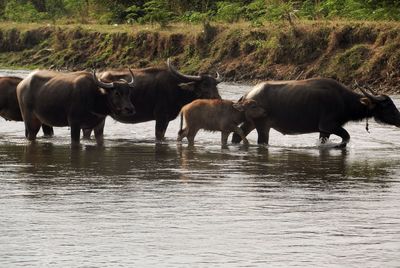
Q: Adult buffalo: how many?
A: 4